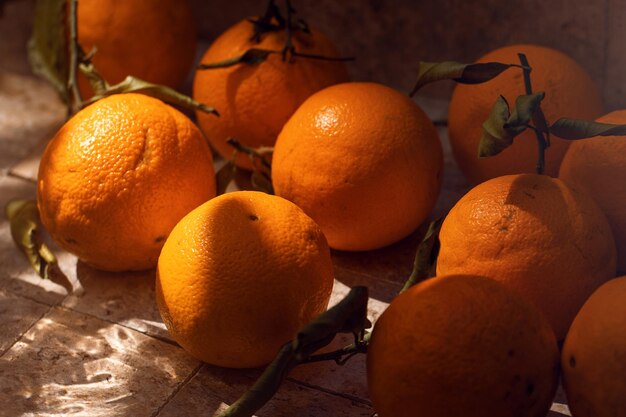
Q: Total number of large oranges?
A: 10